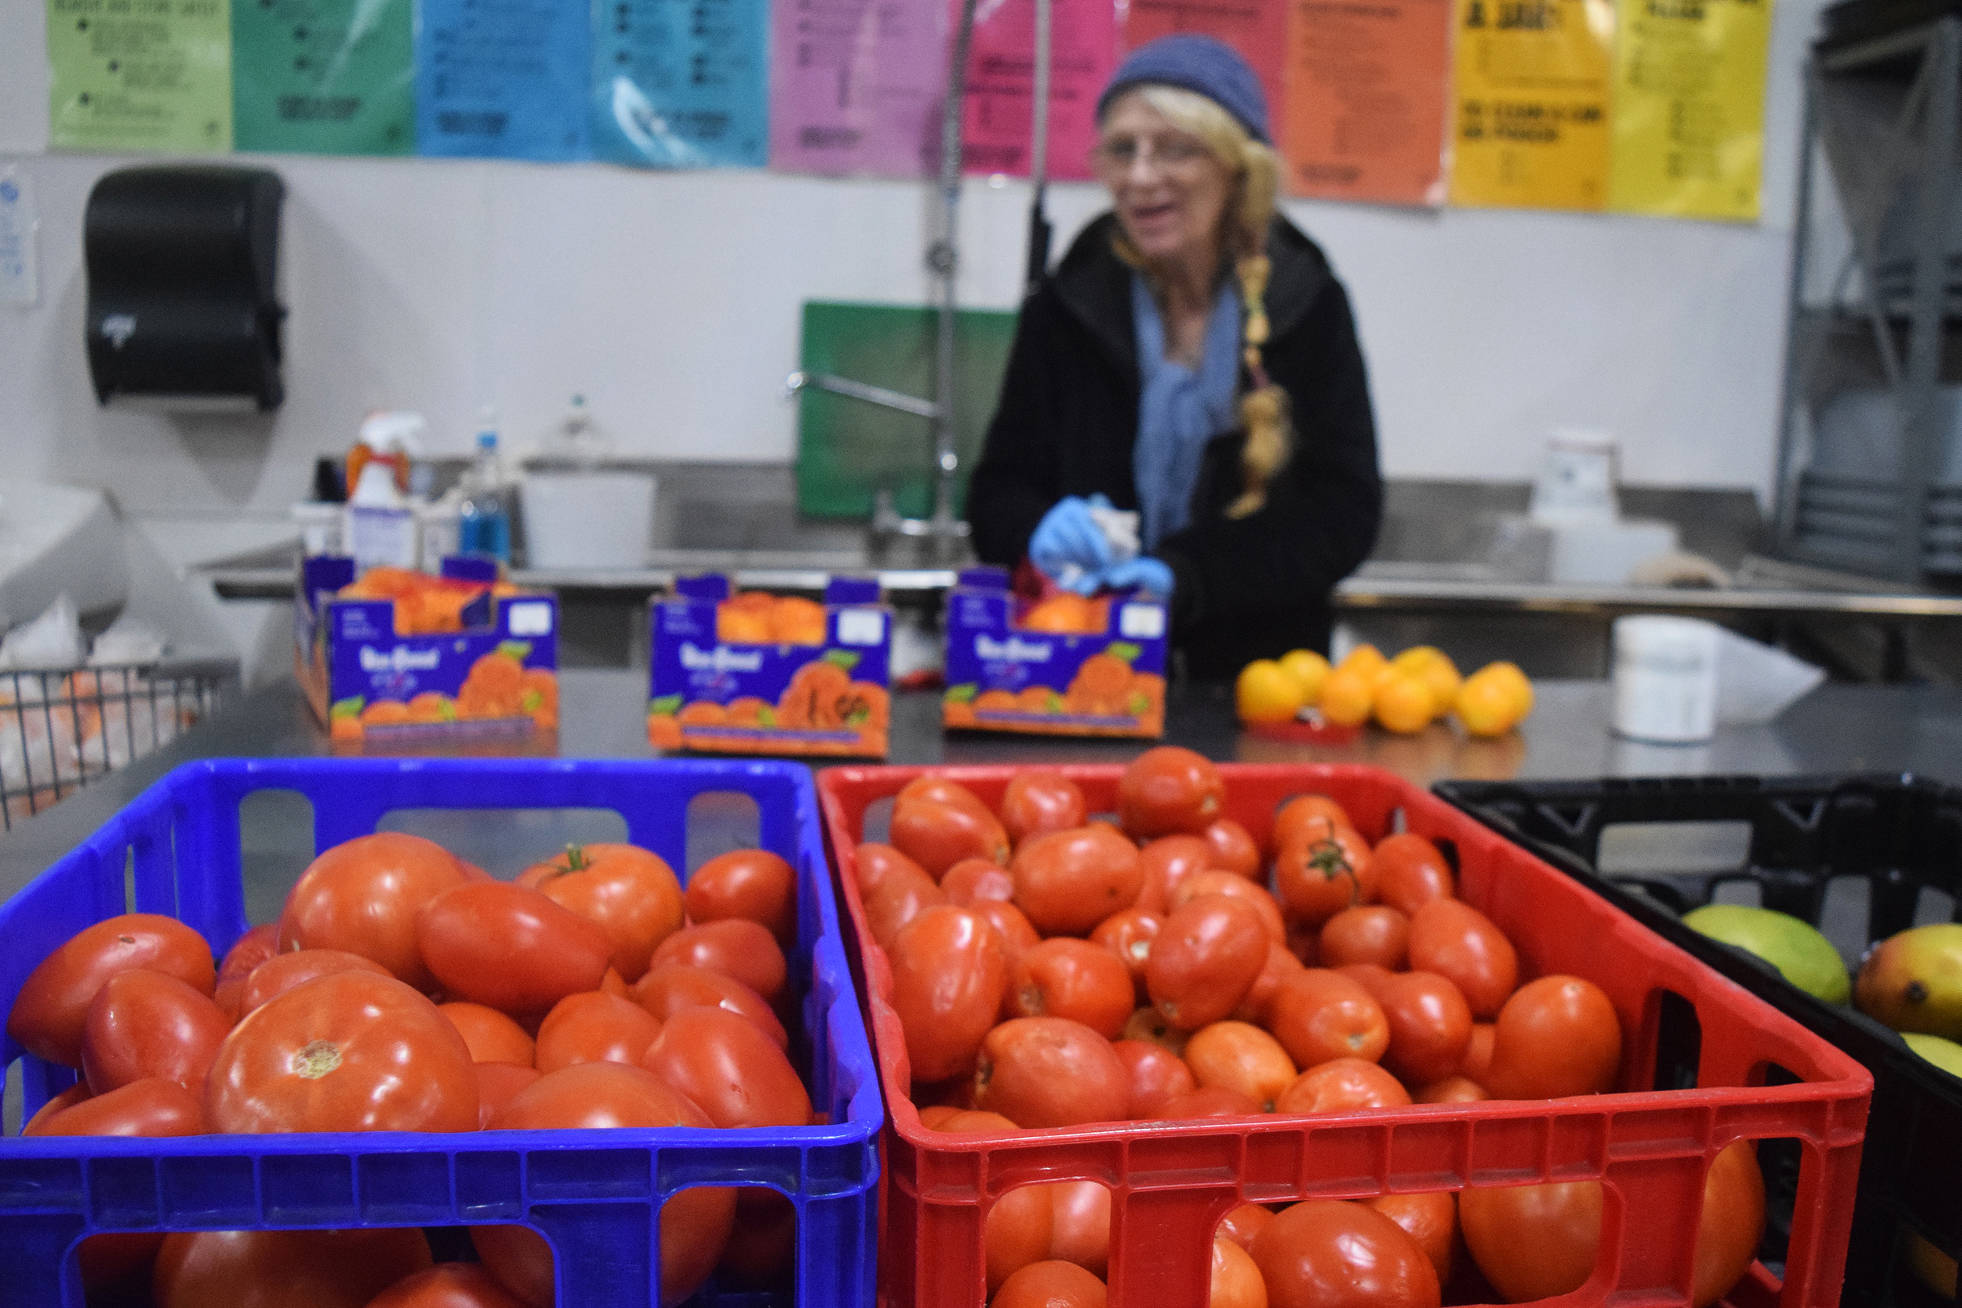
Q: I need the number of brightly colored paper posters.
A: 10